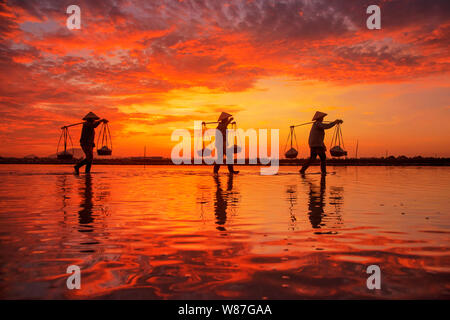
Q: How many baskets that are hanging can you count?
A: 6